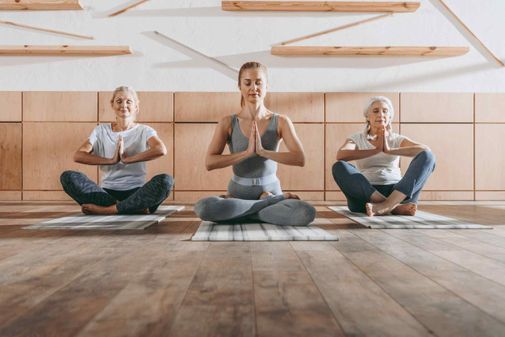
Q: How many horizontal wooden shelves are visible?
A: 4